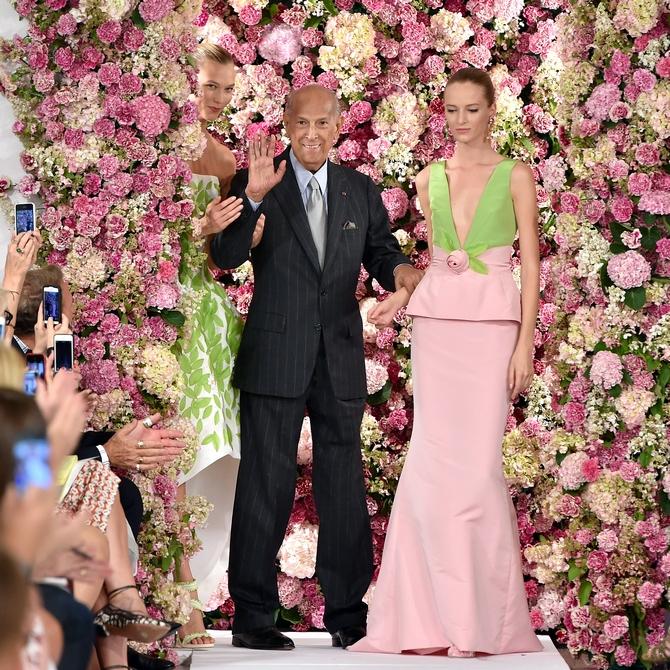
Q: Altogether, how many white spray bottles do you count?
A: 0